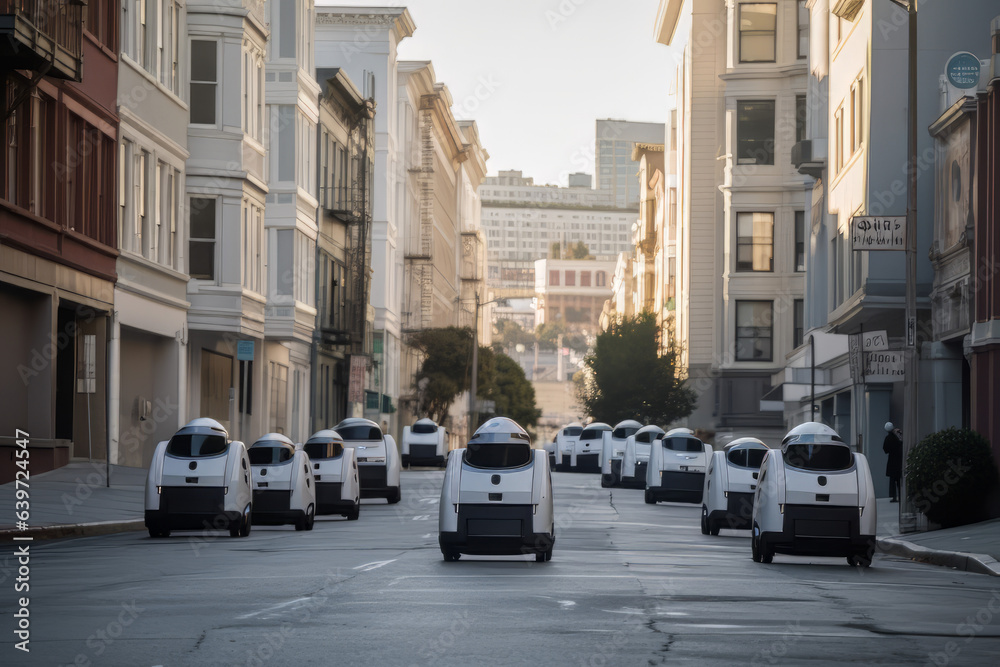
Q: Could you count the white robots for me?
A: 13